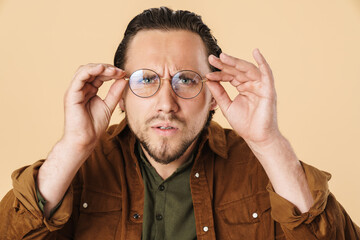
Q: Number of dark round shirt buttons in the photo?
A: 2